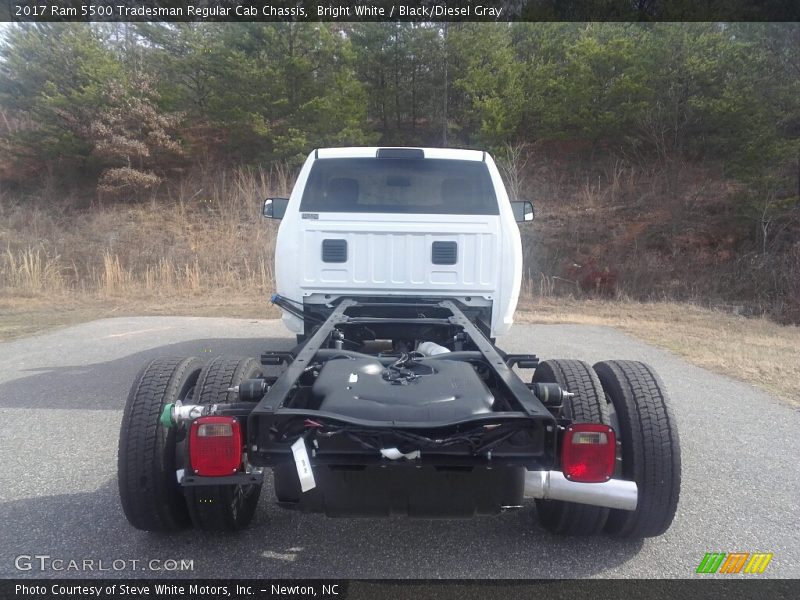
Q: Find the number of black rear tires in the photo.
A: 4